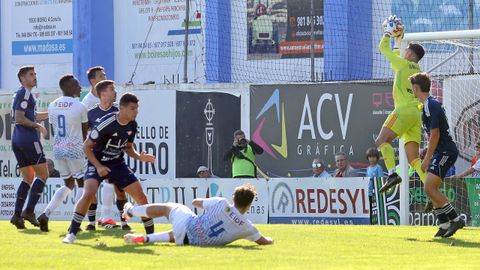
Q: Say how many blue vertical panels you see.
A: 3